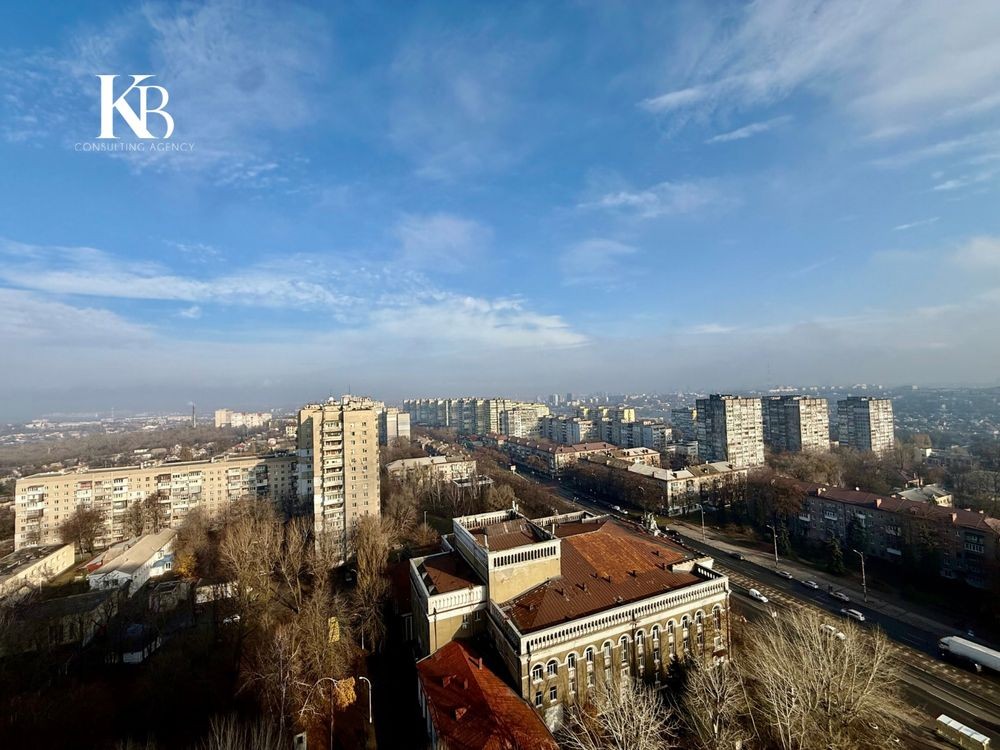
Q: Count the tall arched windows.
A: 12